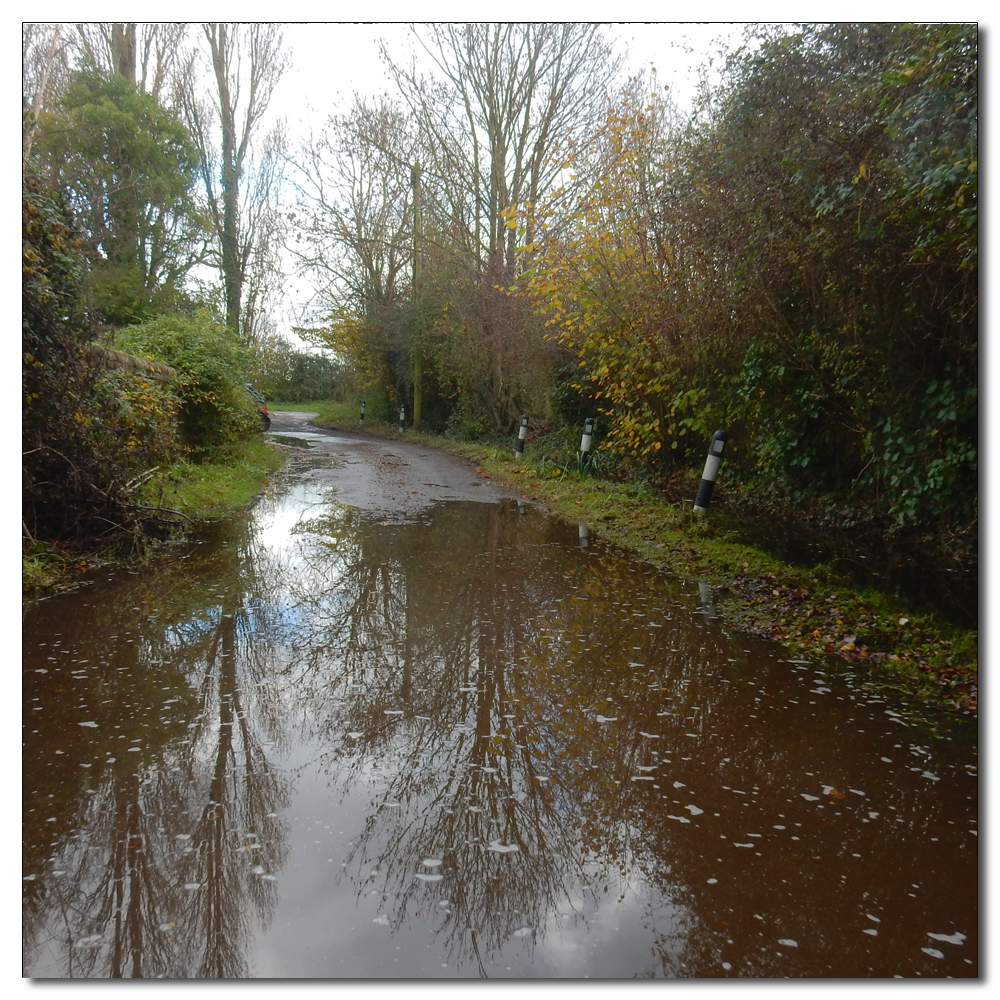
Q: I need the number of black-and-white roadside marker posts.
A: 5